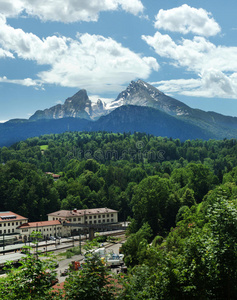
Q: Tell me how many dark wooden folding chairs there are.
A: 0